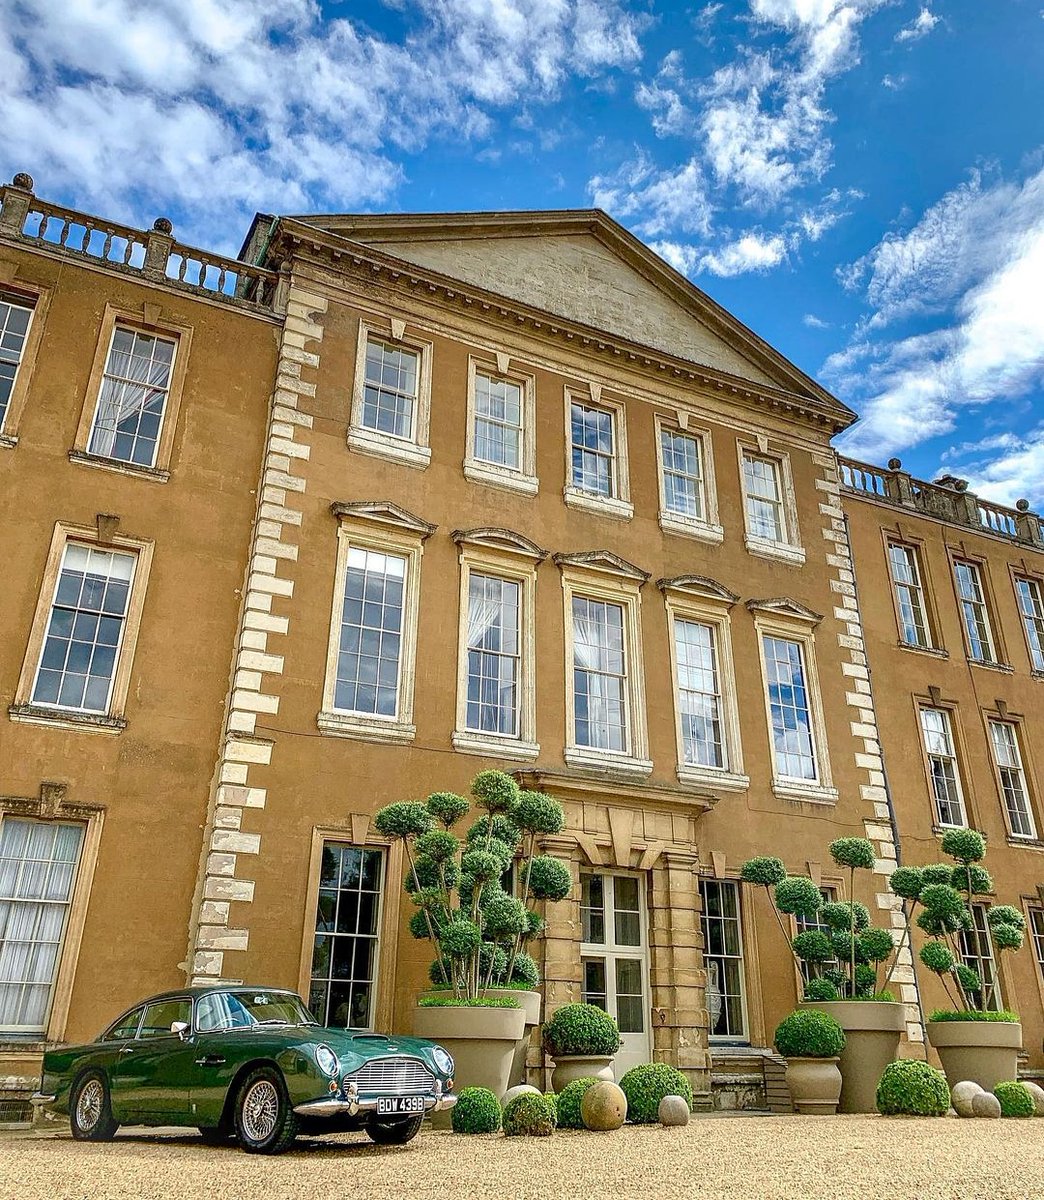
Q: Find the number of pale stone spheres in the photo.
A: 6